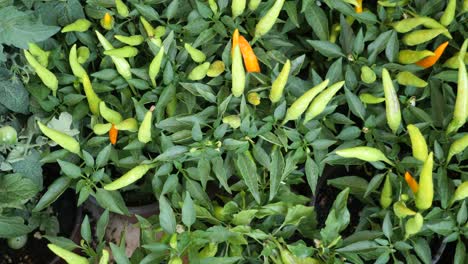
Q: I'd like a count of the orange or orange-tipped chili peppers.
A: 7